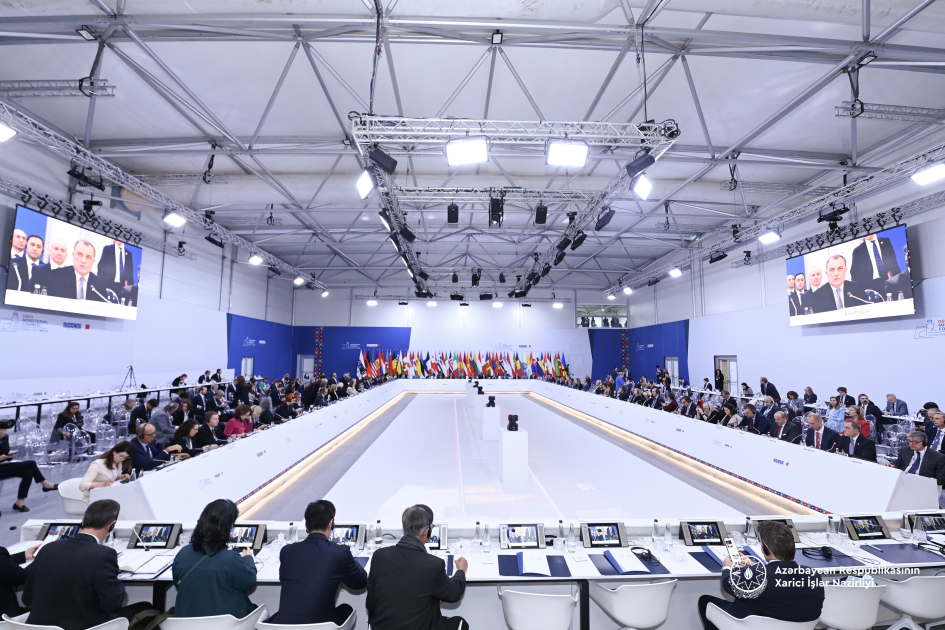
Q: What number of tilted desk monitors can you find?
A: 11